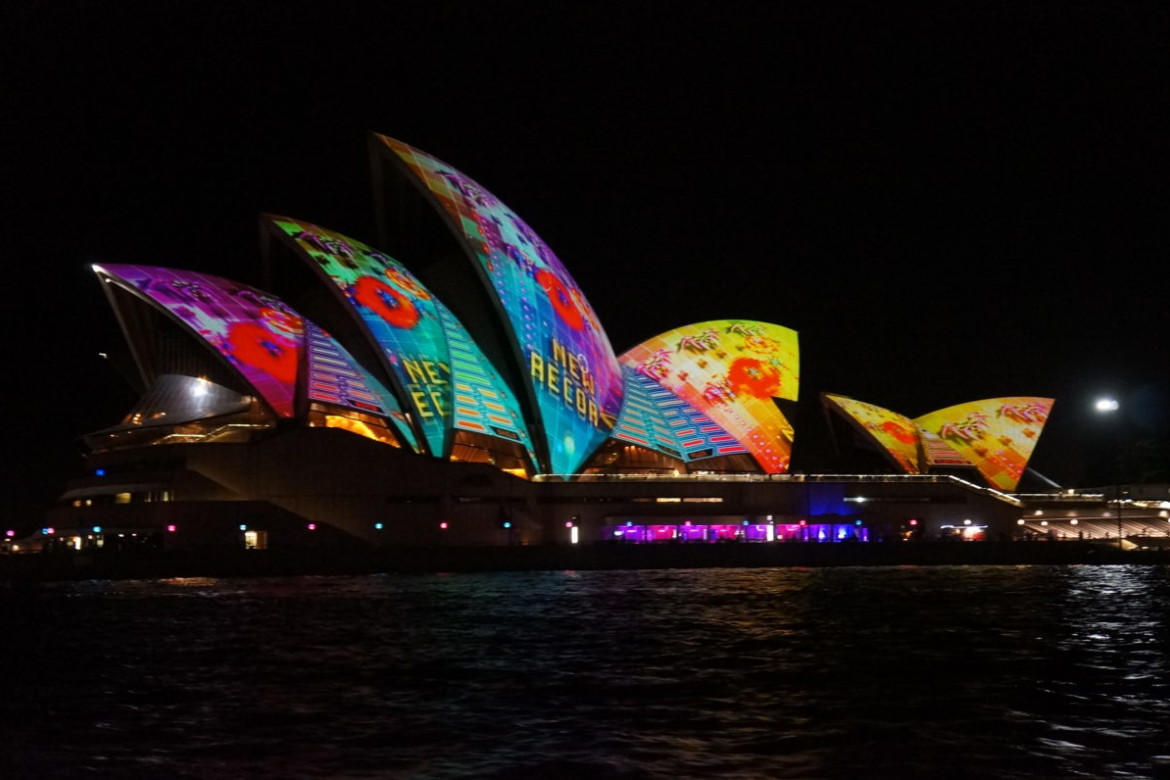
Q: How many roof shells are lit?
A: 6